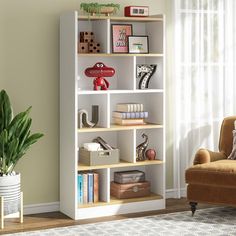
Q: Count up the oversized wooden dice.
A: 3